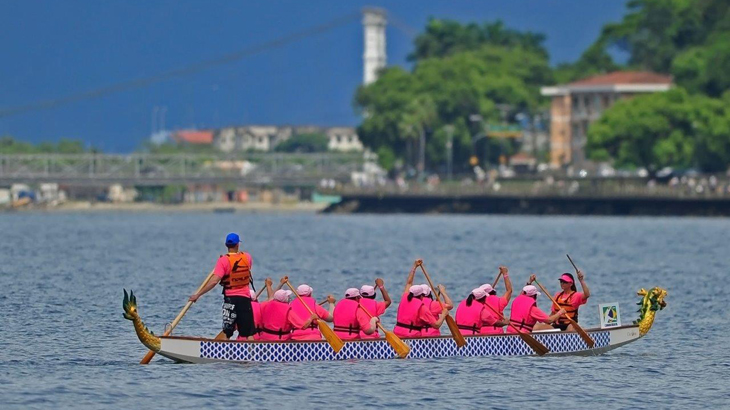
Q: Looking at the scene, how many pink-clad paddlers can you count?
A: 10